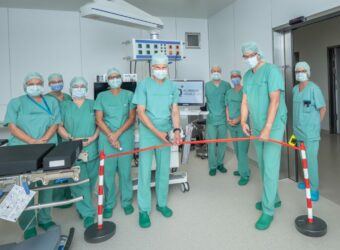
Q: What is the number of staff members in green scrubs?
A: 9